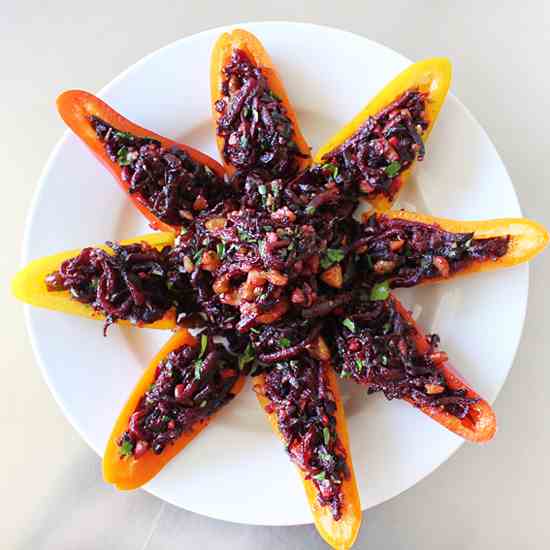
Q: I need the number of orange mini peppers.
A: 4